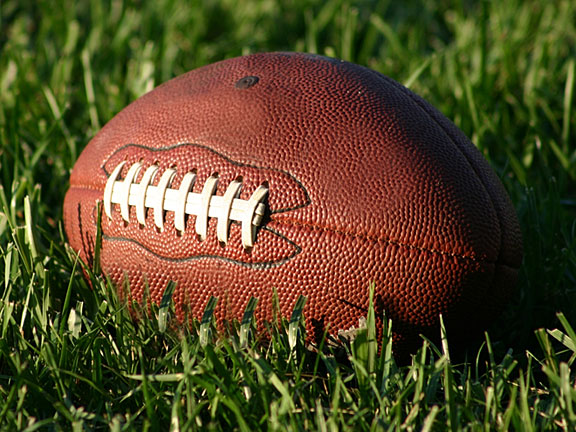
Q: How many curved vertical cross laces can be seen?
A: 8